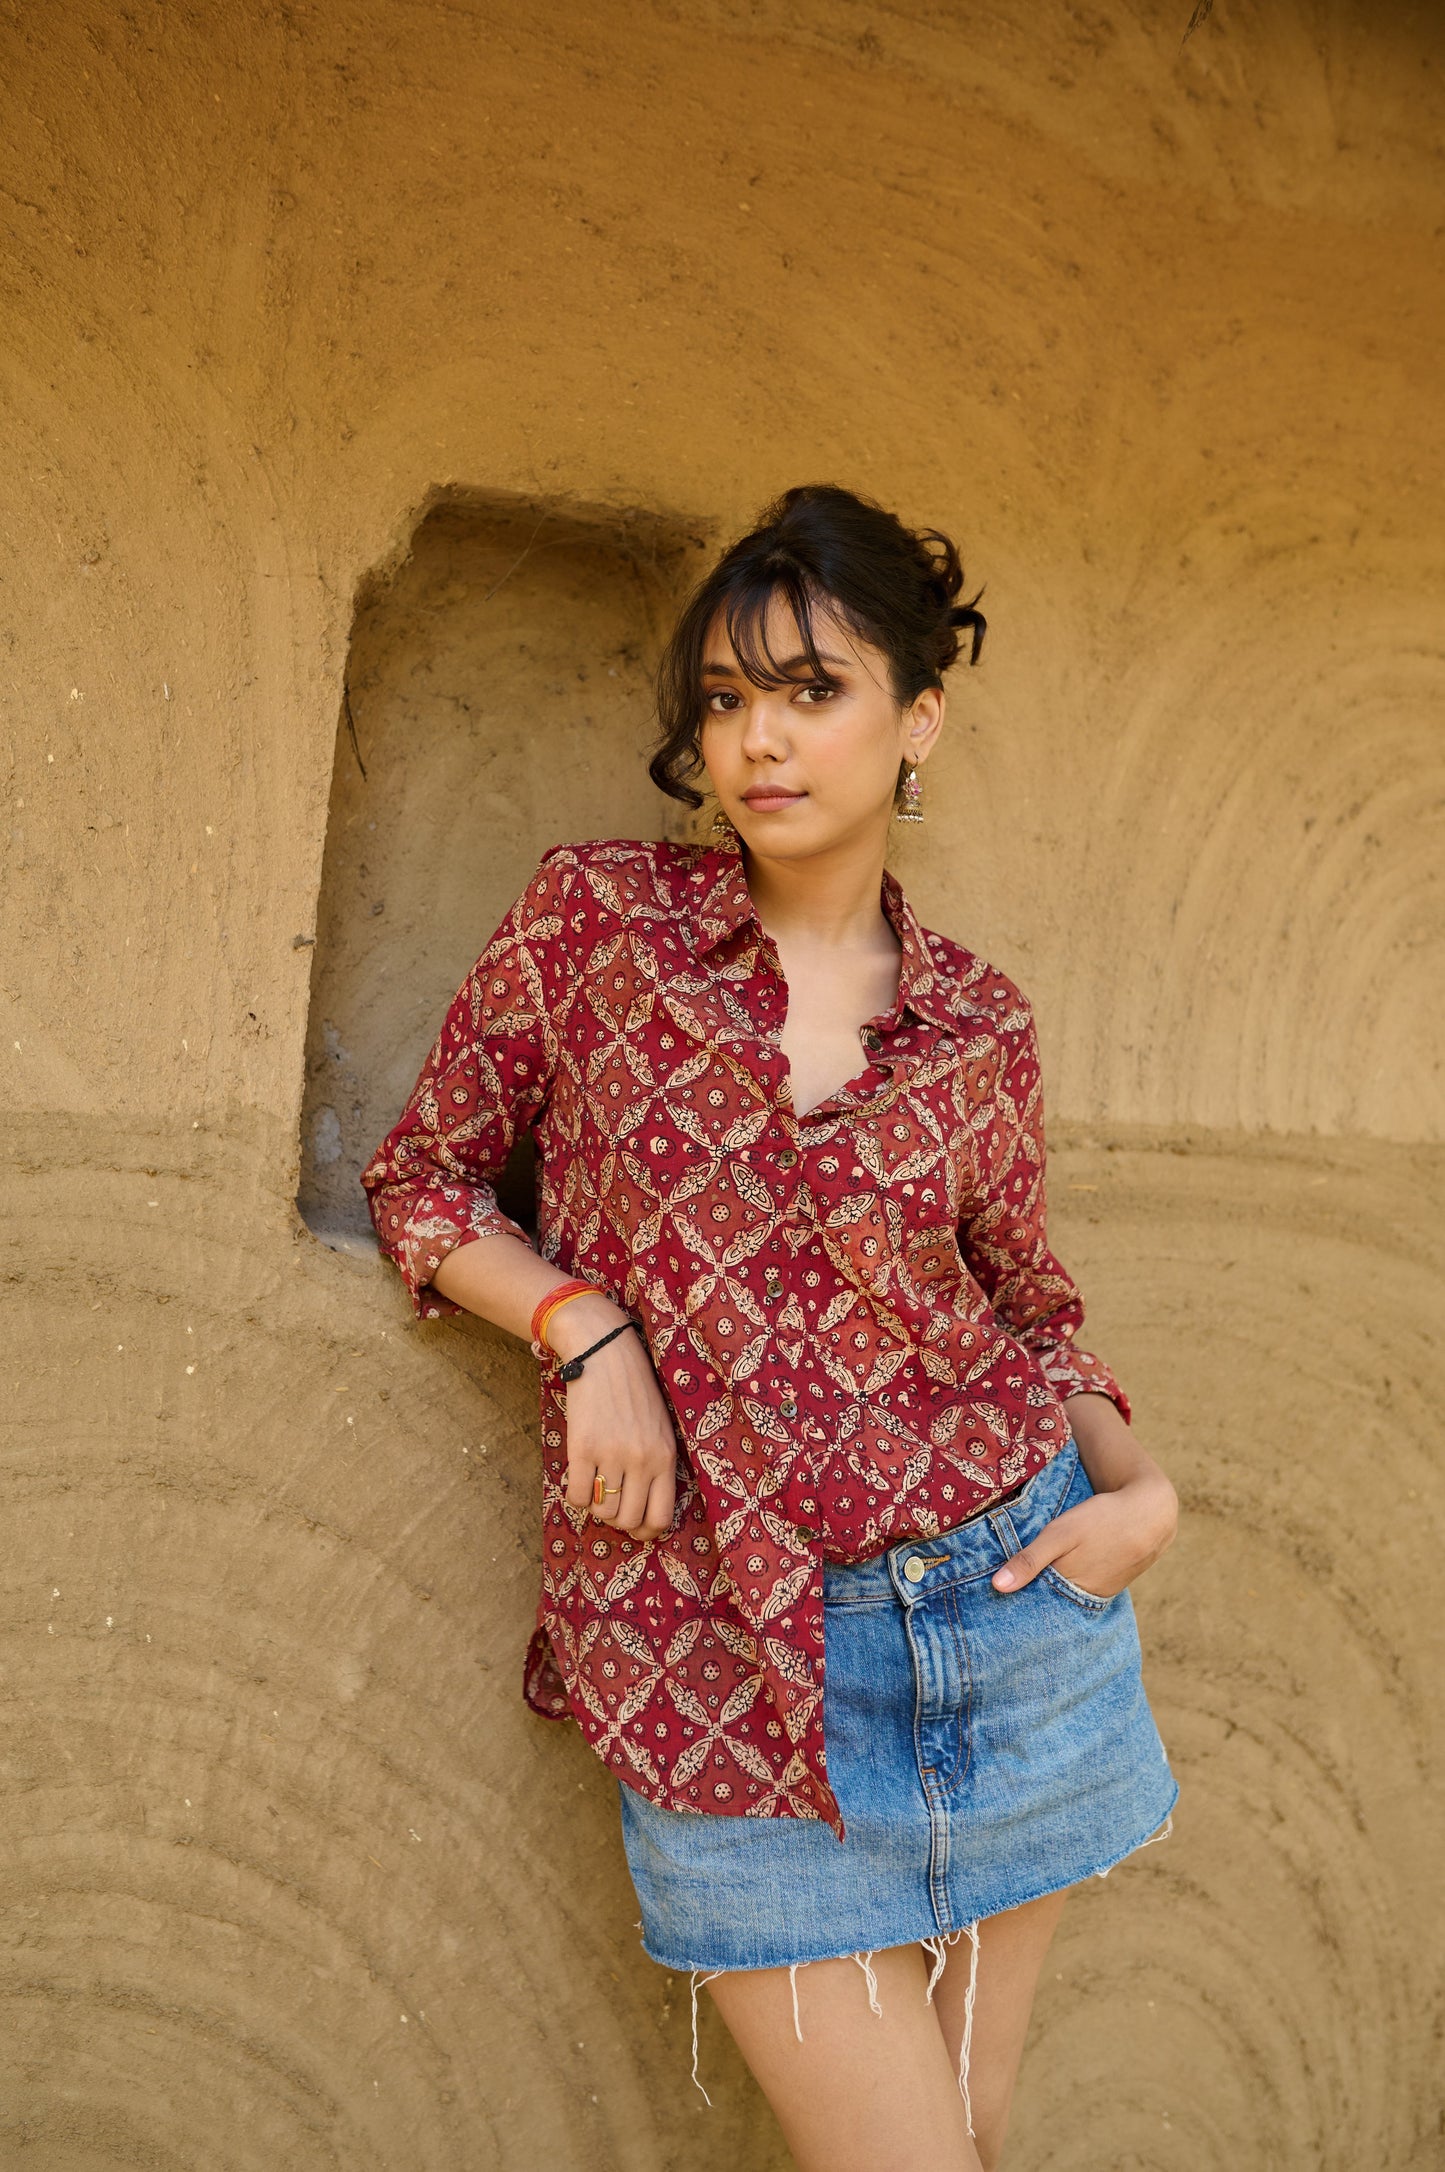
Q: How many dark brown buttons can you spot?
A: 5